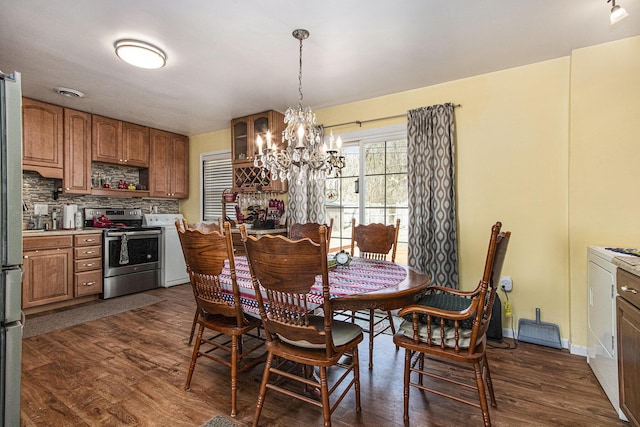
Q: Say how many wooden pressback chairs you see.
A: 6